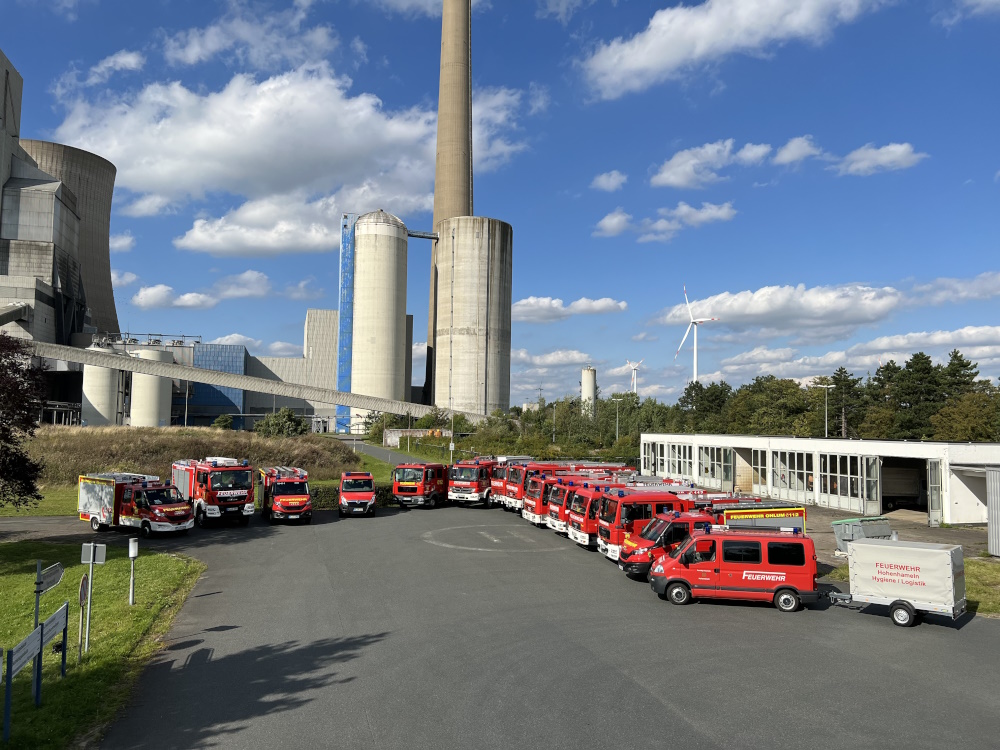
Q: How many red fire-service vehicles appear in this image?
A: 14